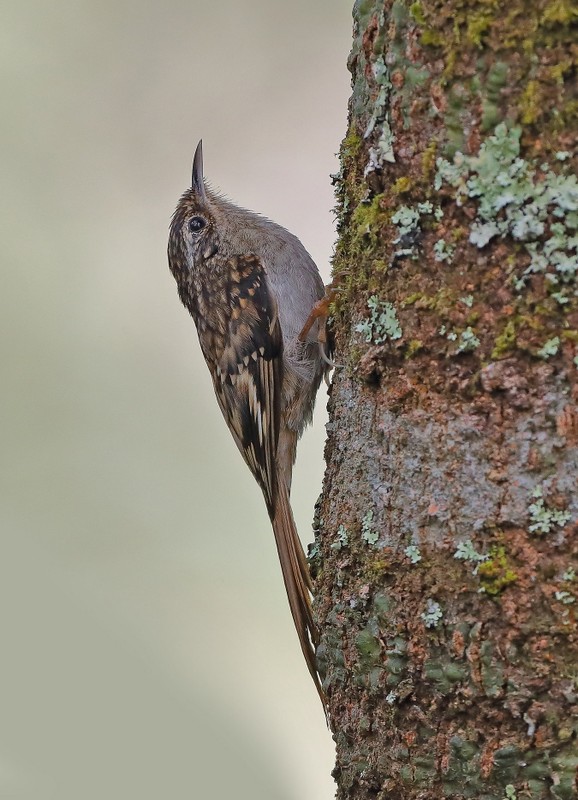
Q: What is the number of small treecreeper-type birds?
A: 1